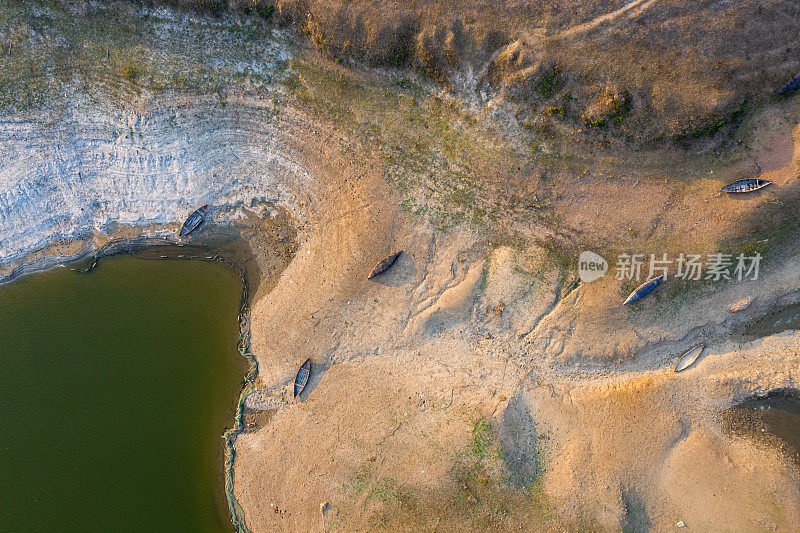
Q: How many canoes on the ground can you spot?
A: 7